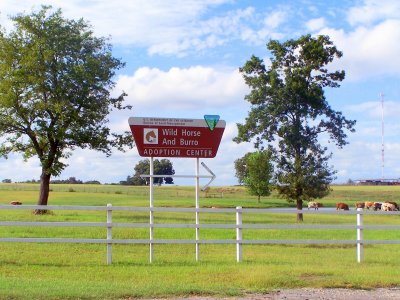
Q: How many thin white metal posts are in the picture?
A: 2